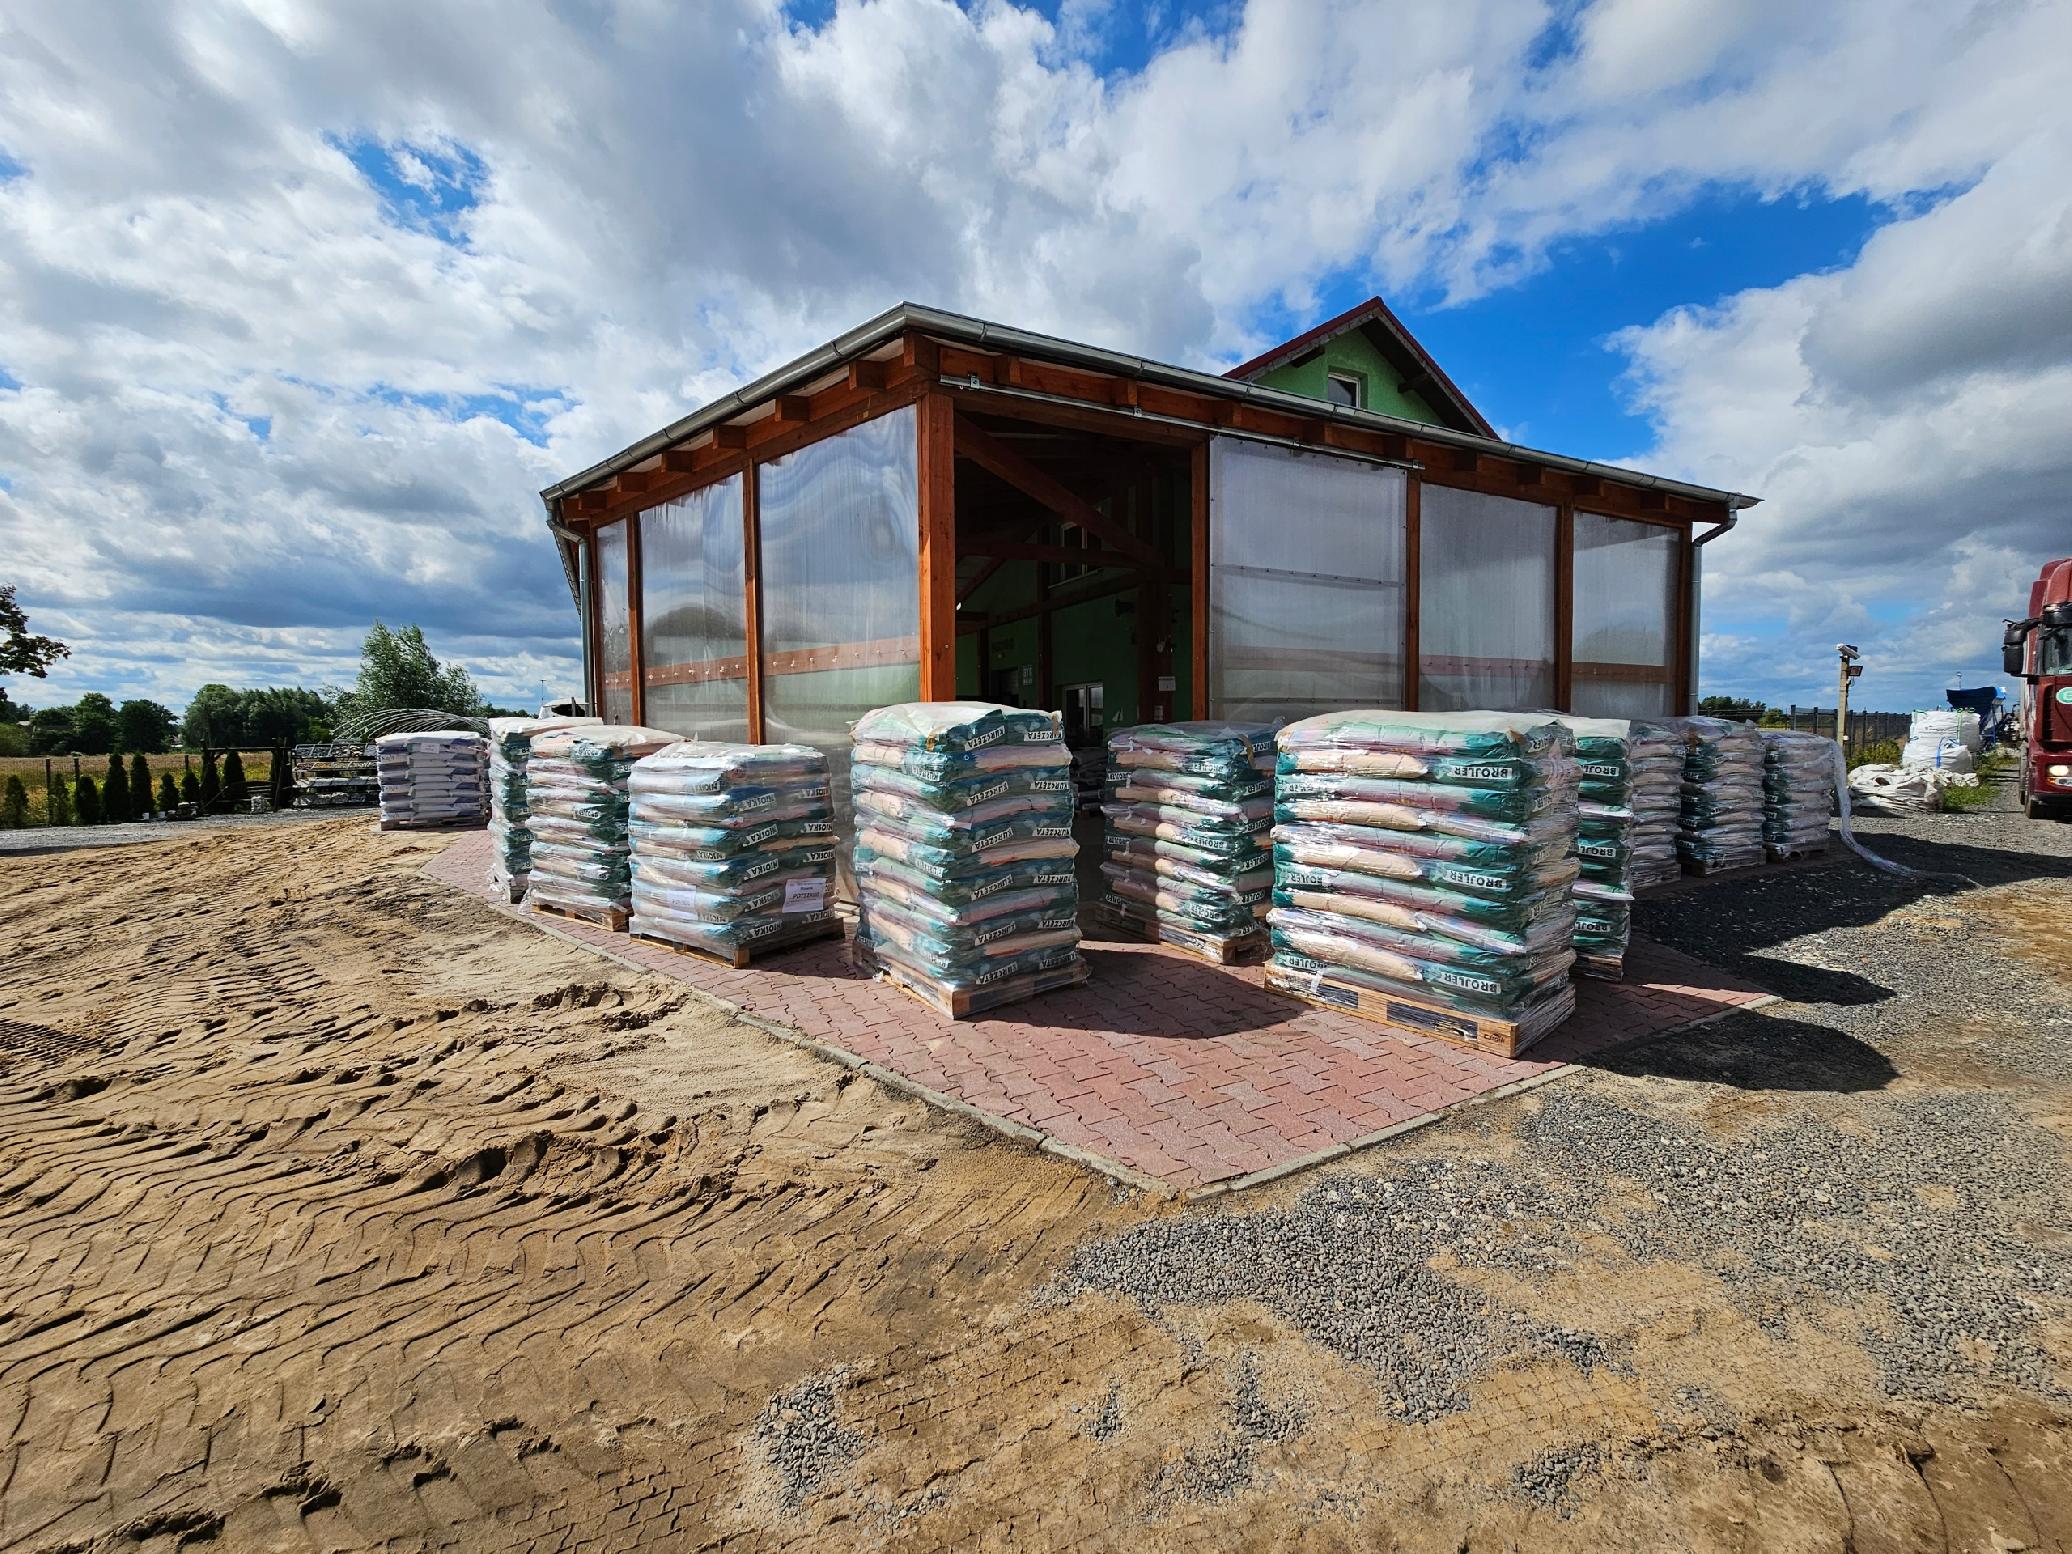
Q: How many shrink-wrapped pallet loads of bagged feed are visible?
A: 11